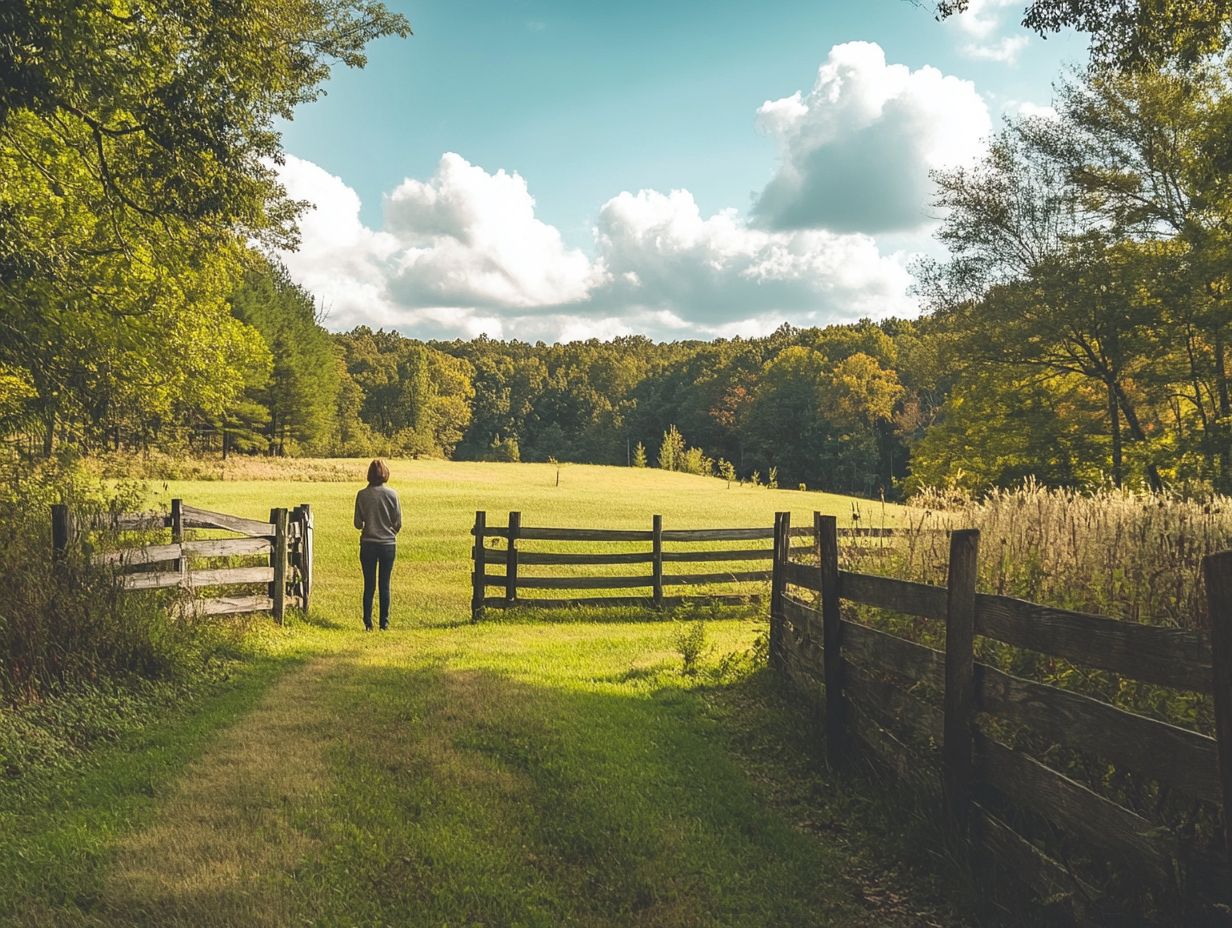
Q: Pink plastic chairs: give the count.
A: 0